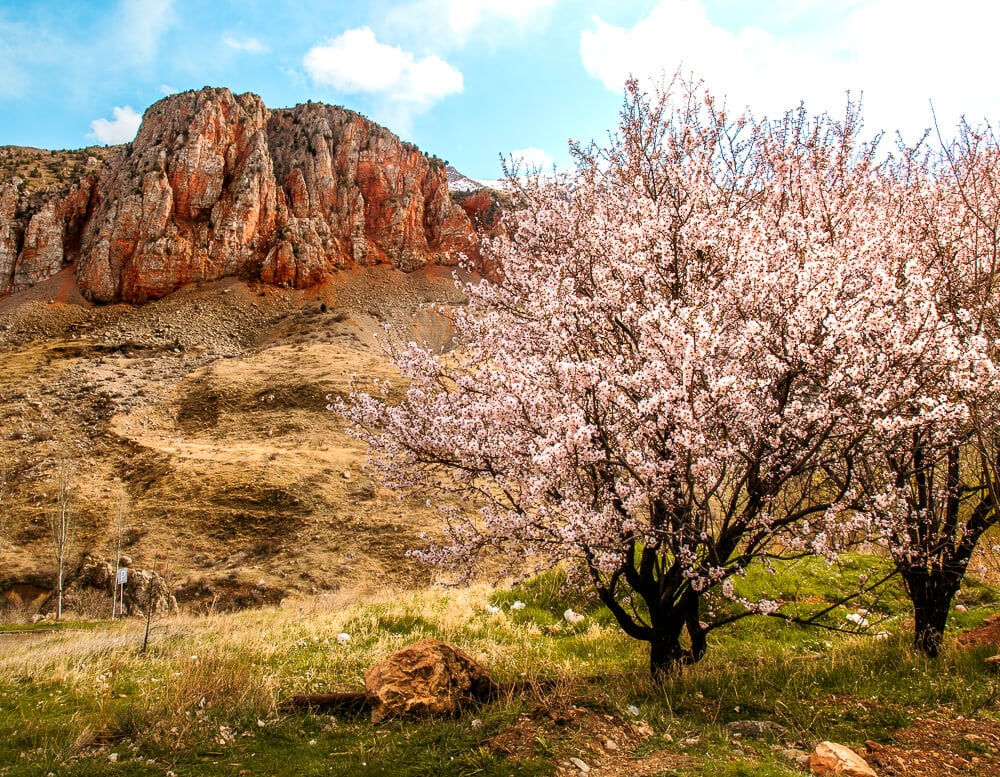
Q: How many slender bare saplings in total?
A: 3